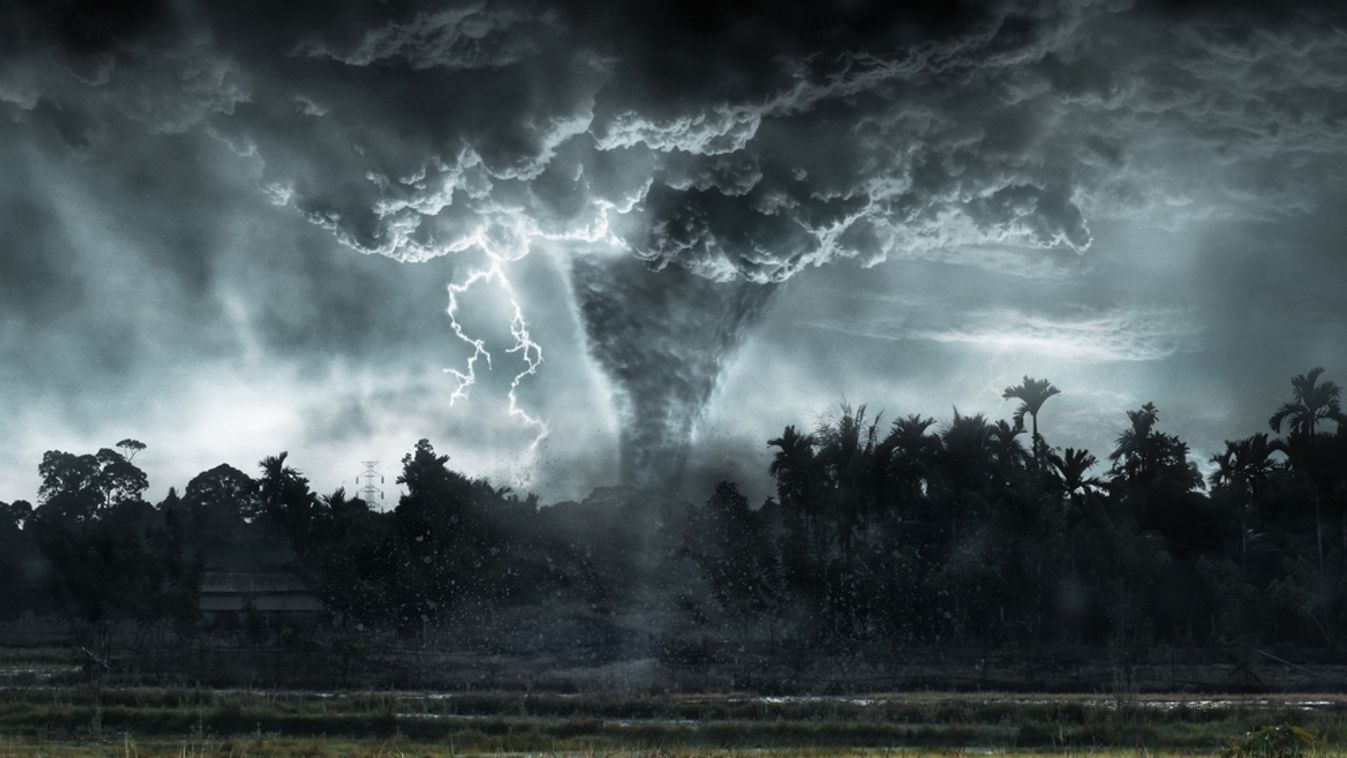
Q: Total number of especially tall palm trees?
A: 2